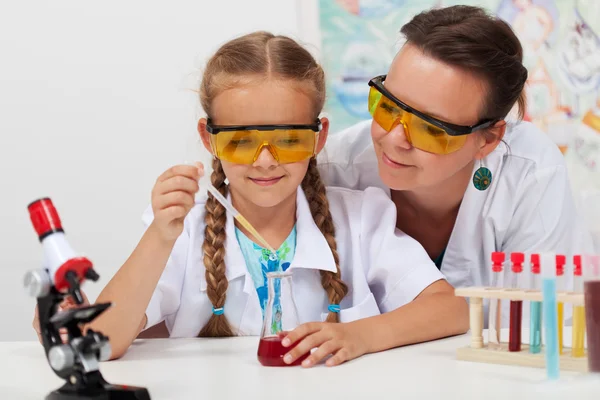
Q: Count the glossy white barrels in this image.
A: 1